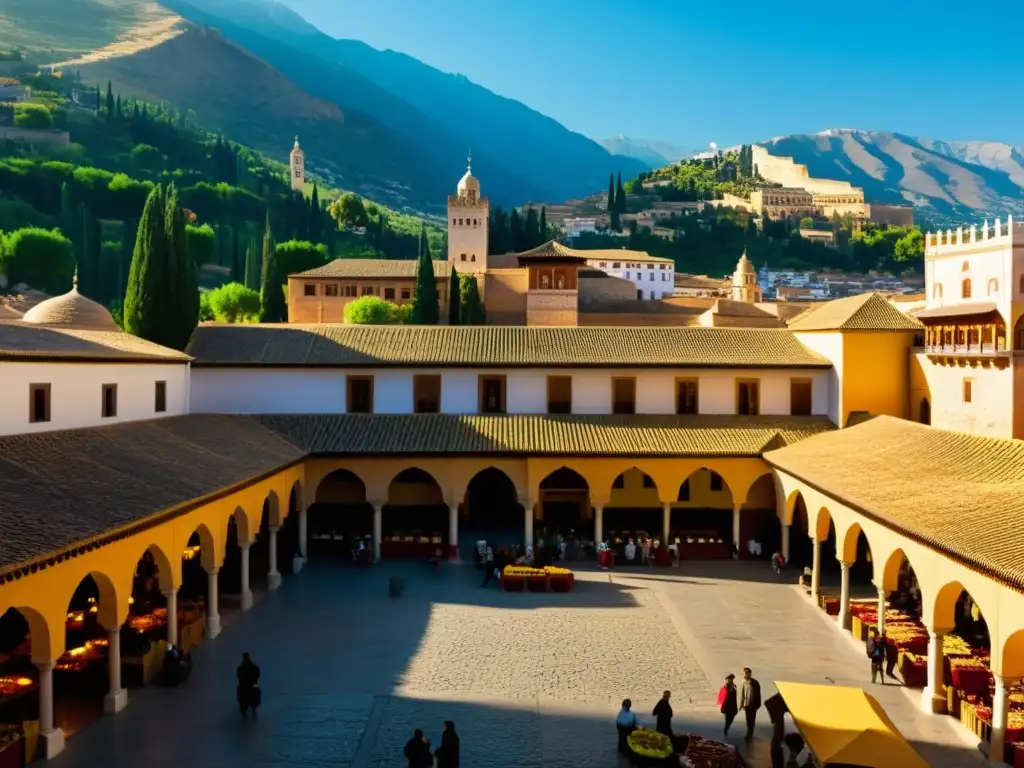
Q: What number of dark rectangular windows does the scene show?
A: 11